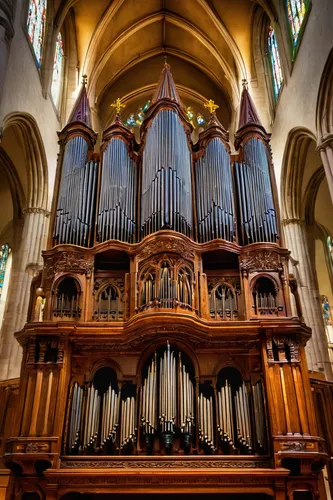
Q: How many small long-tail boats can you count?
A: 0